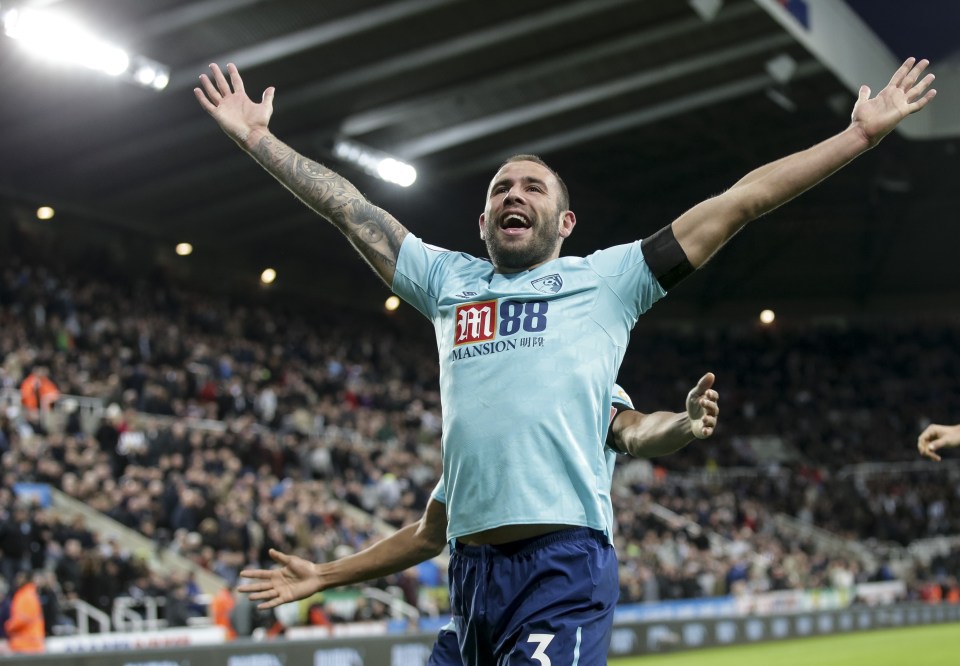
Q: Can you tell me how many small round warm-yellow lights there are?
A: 5